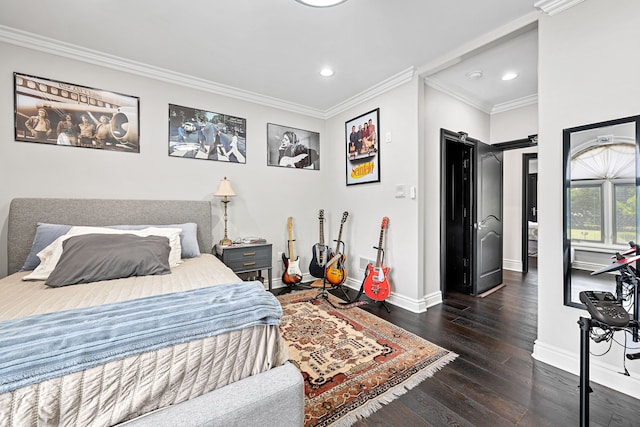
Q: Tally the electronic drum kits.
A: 1